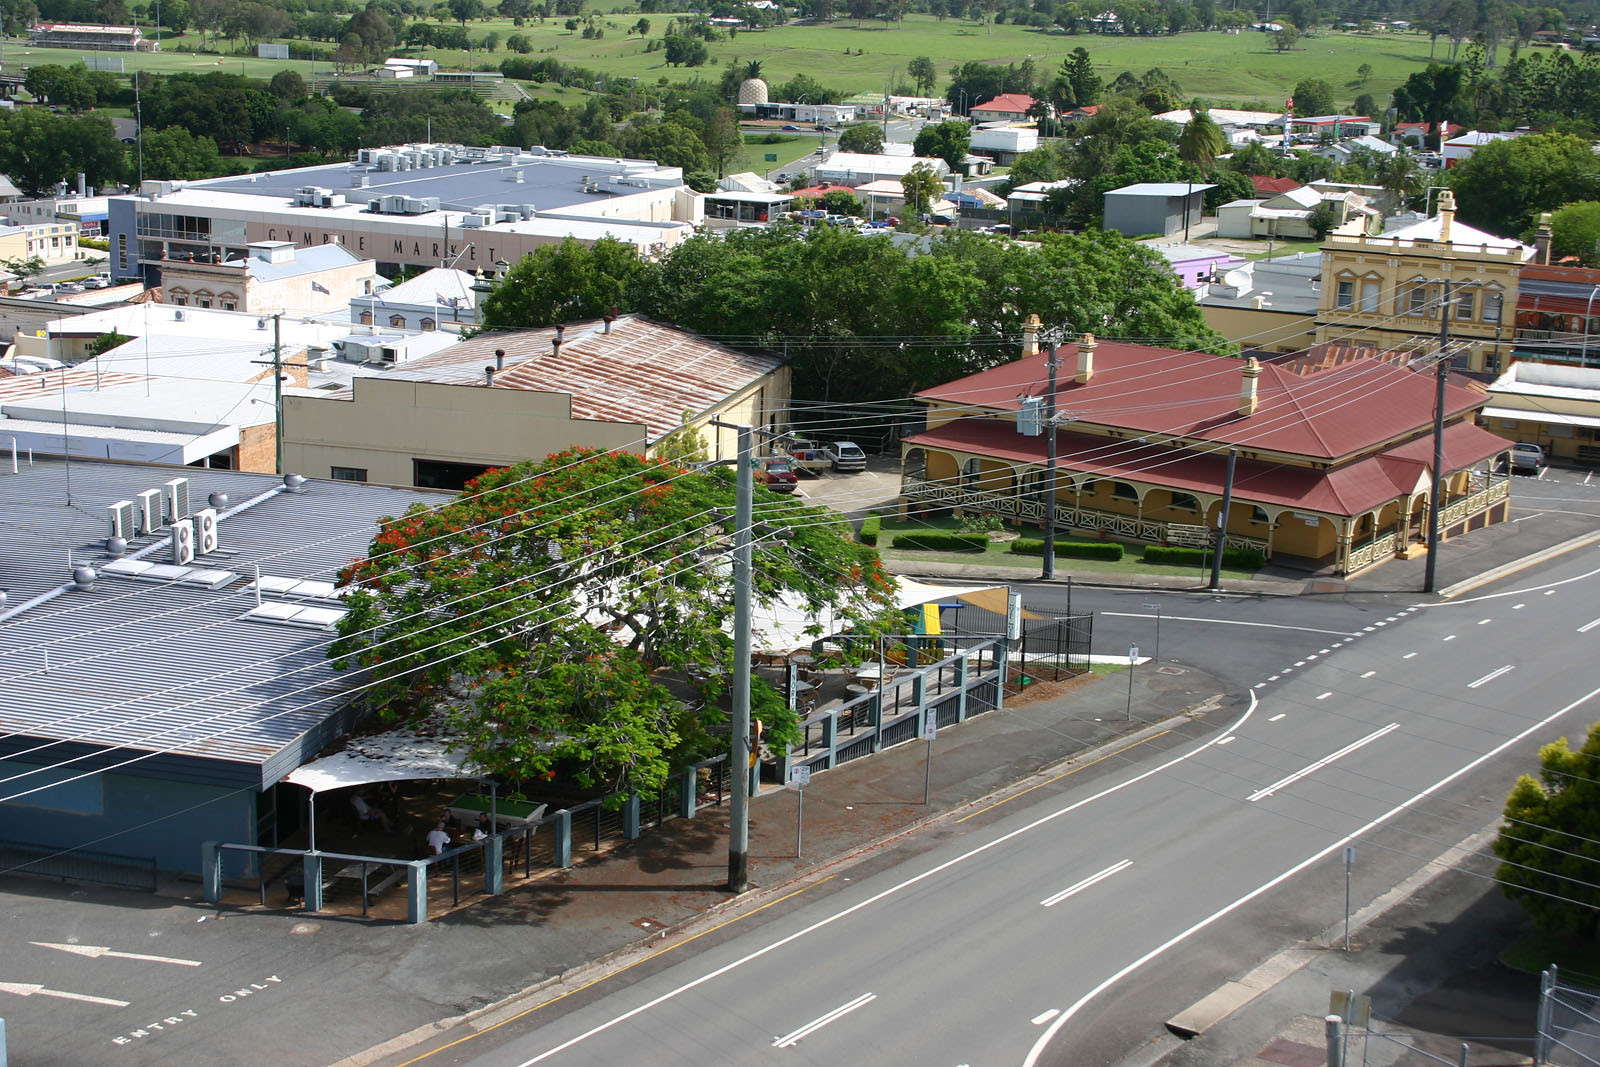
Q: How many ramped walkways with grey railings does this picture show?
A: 1